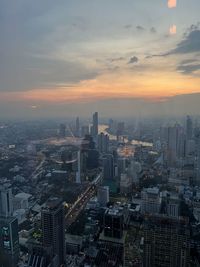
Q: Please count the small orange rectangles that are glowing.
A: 2